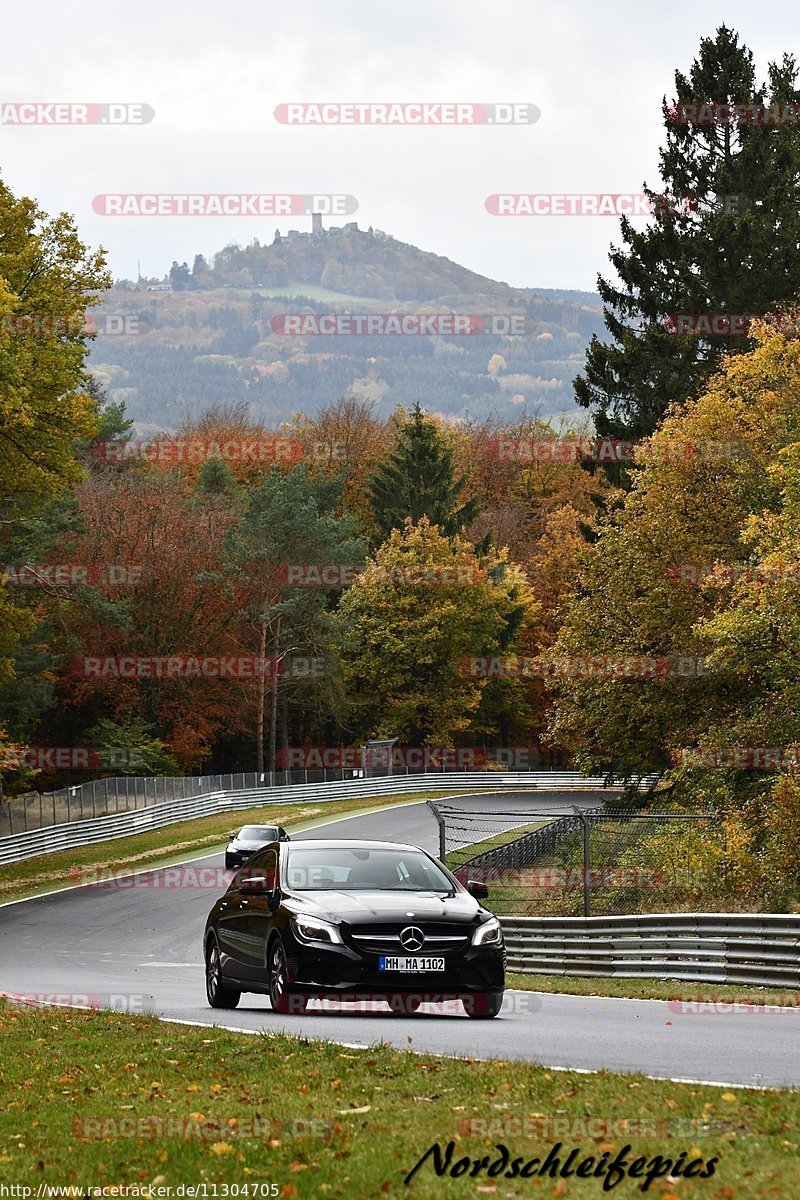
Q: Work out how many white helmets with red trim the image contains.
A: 0